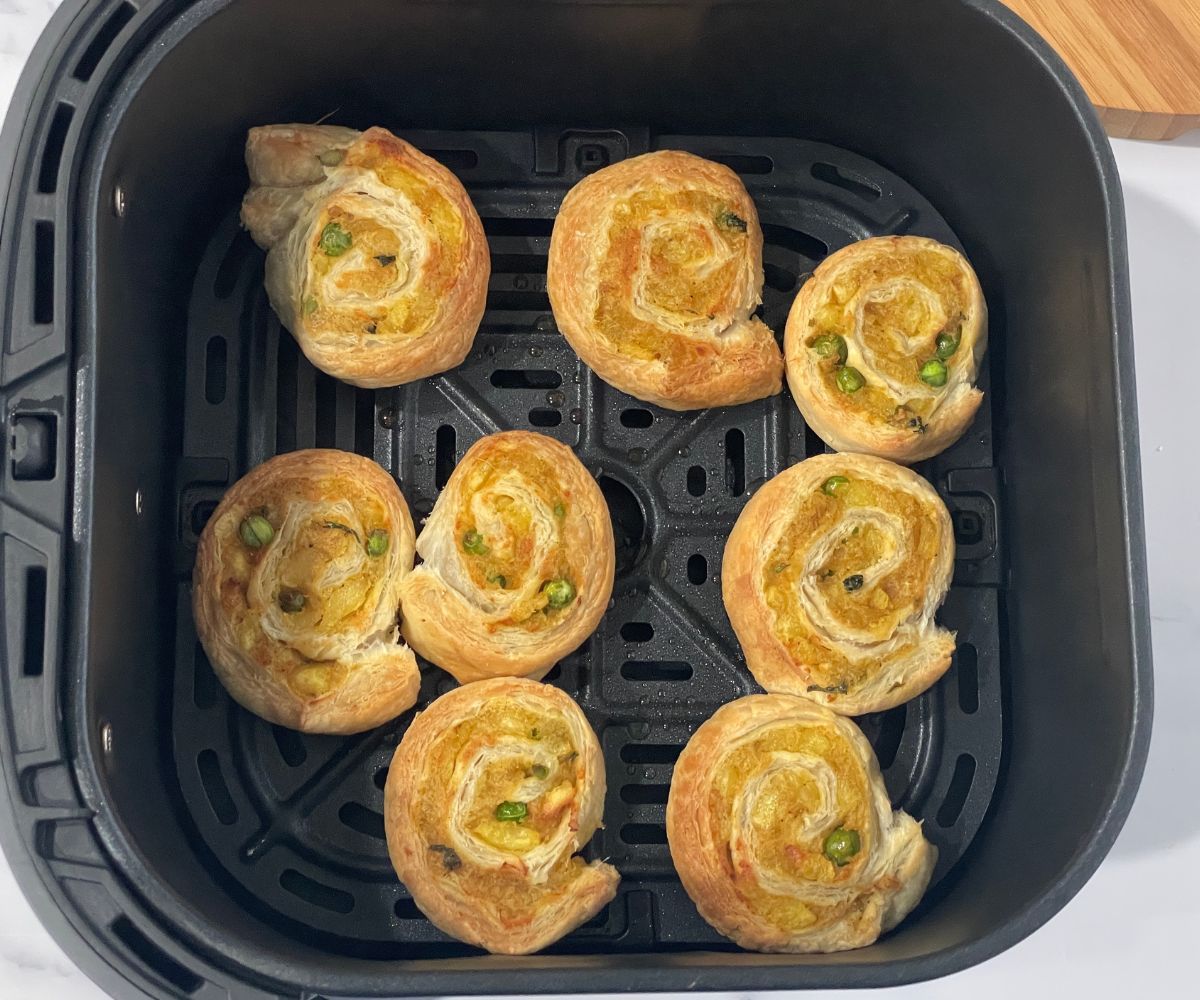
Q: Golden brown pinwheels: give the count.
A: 8